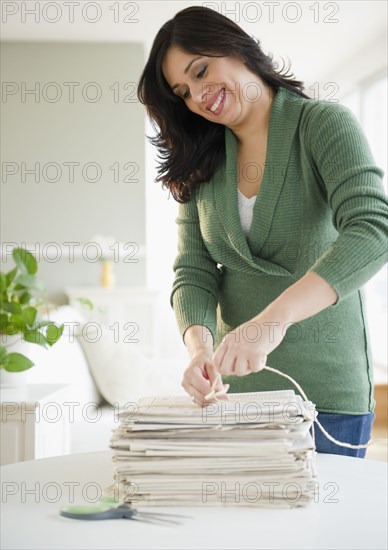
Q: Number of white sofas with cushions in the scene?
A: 1